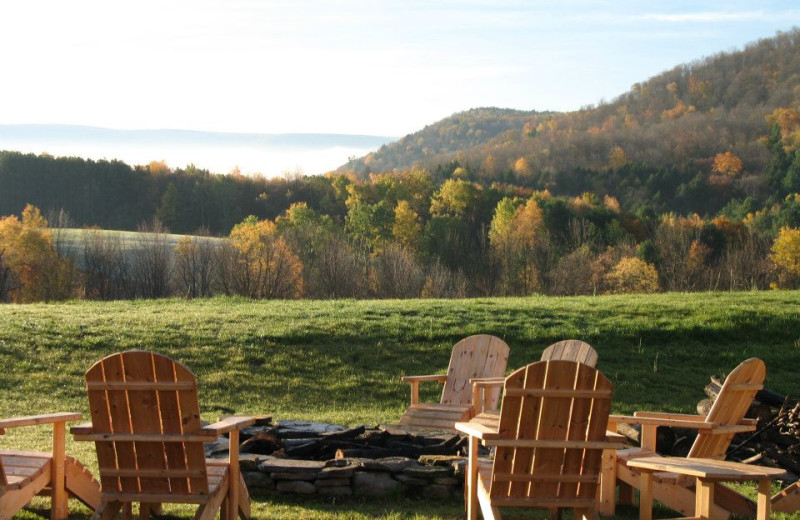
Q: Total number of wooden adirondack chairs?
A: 6